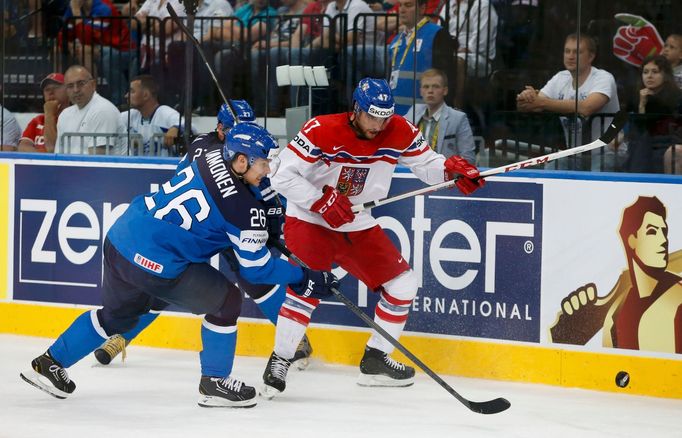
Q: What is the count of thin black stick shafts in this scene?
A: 2